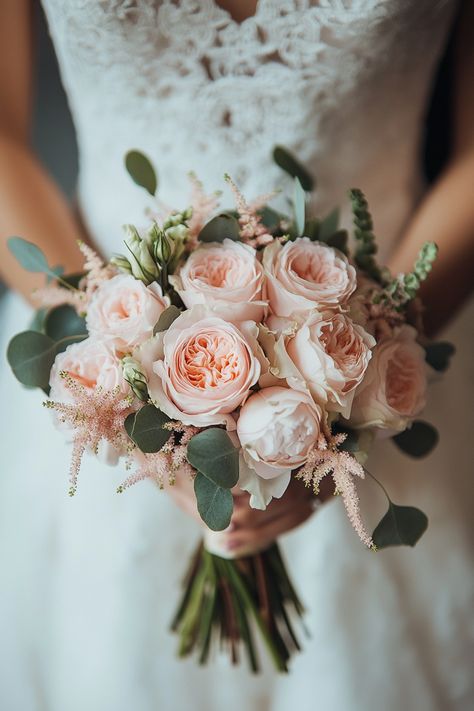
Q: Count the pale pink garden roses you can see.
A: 8